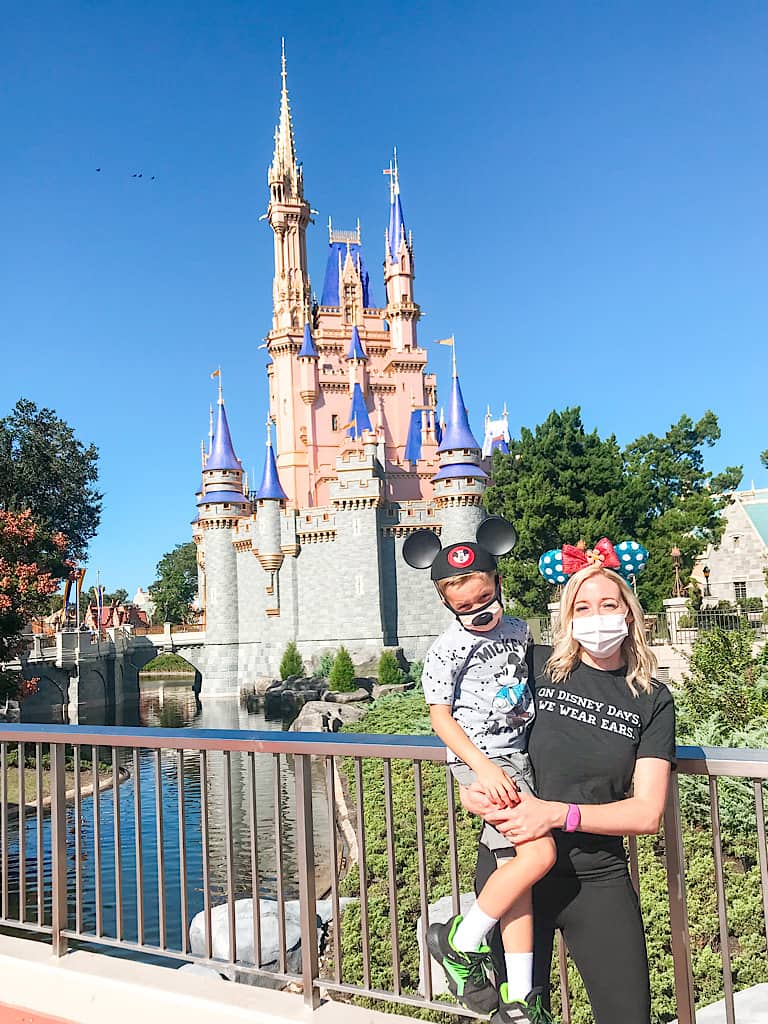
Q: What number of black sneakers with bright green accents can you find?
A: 2